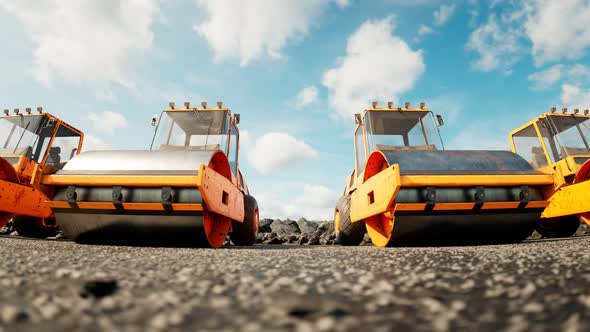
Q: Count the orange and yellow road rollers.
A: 4